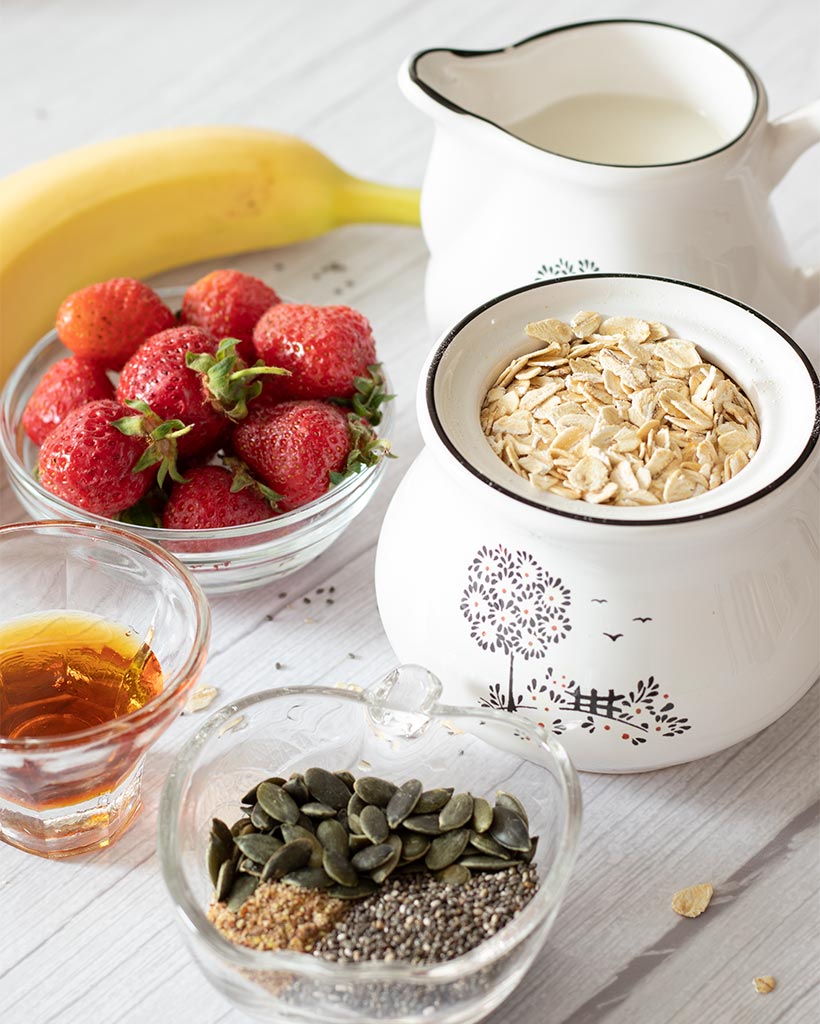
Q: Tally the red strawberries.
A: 8